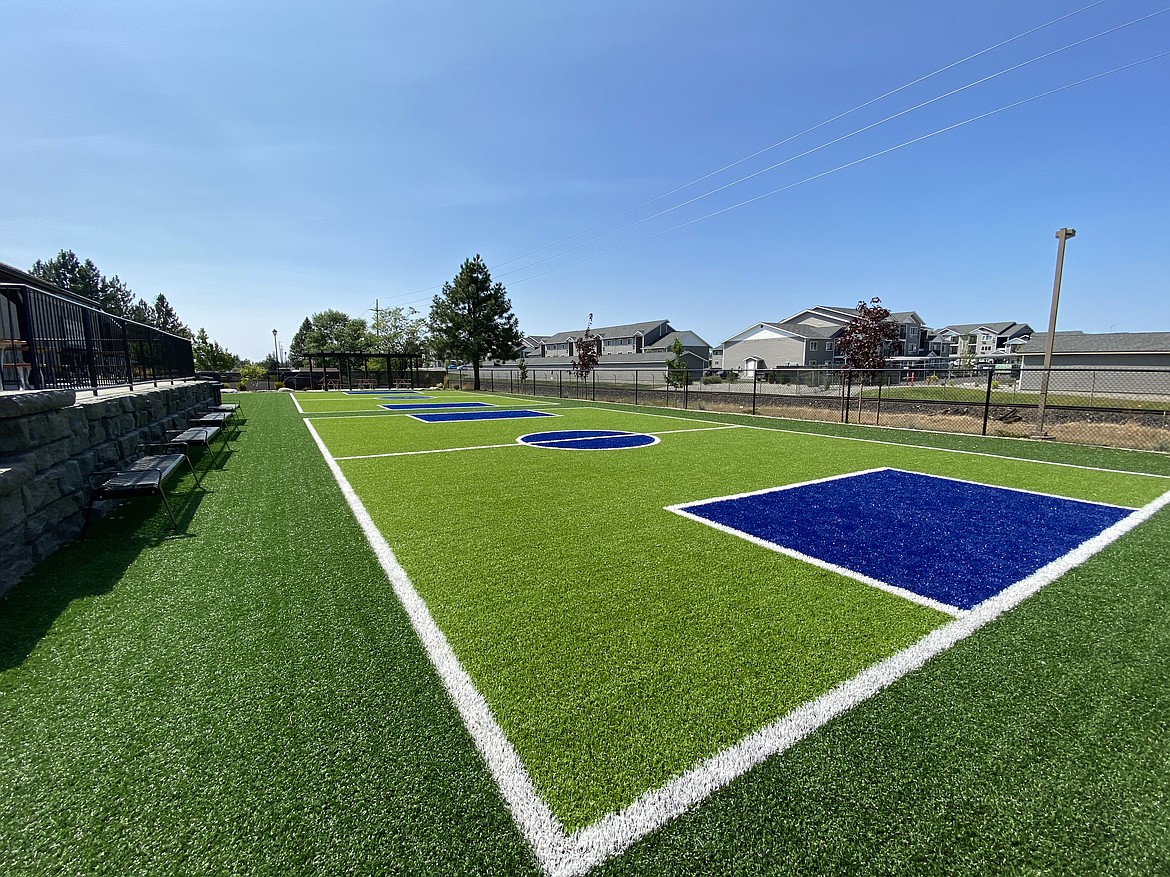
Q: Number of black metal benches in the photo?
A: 4